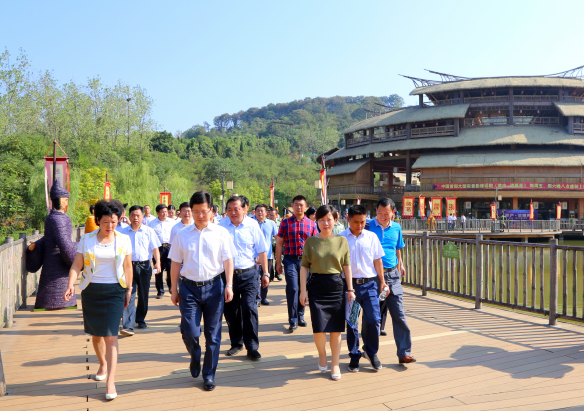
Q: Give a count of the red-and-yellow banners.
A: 12